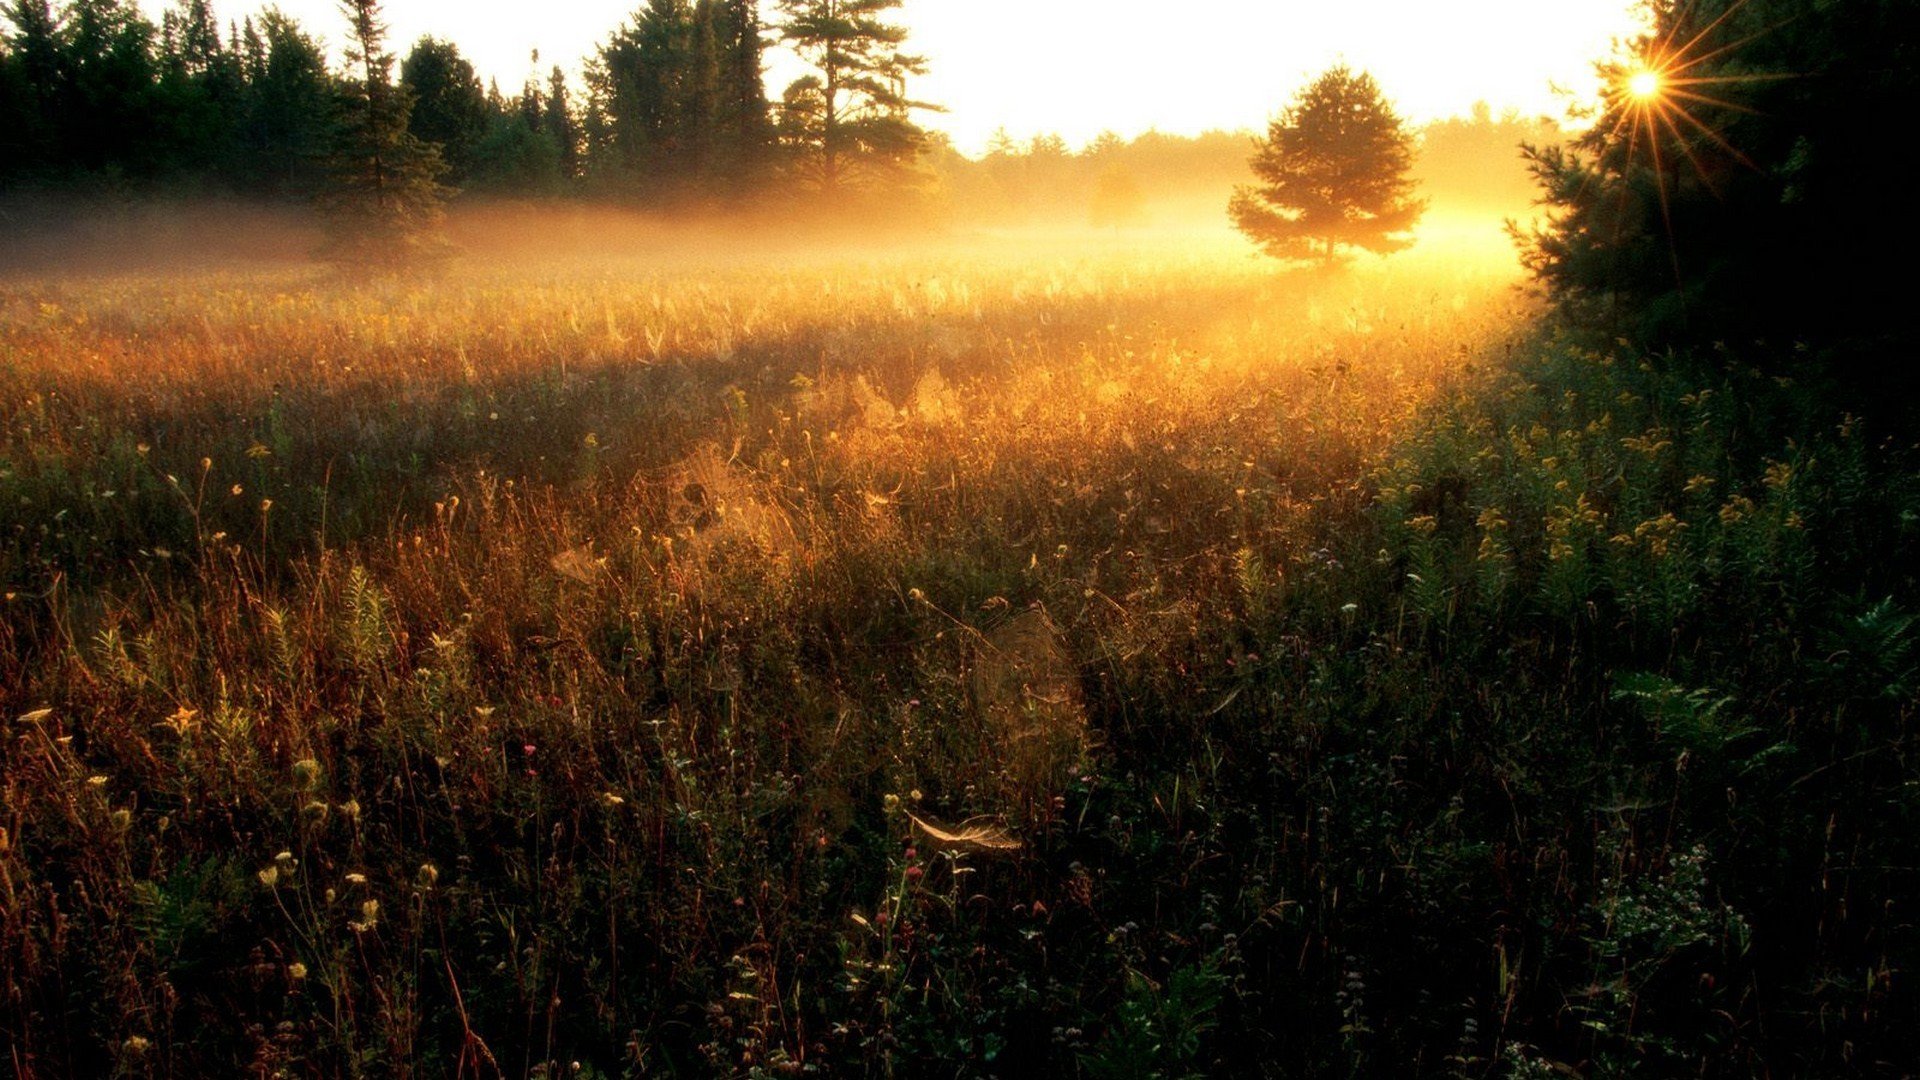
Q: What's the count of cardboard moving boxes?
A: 0